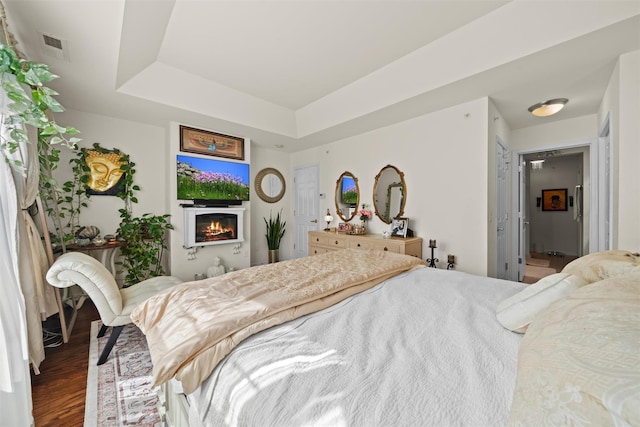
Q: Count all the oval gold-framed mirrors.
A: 2